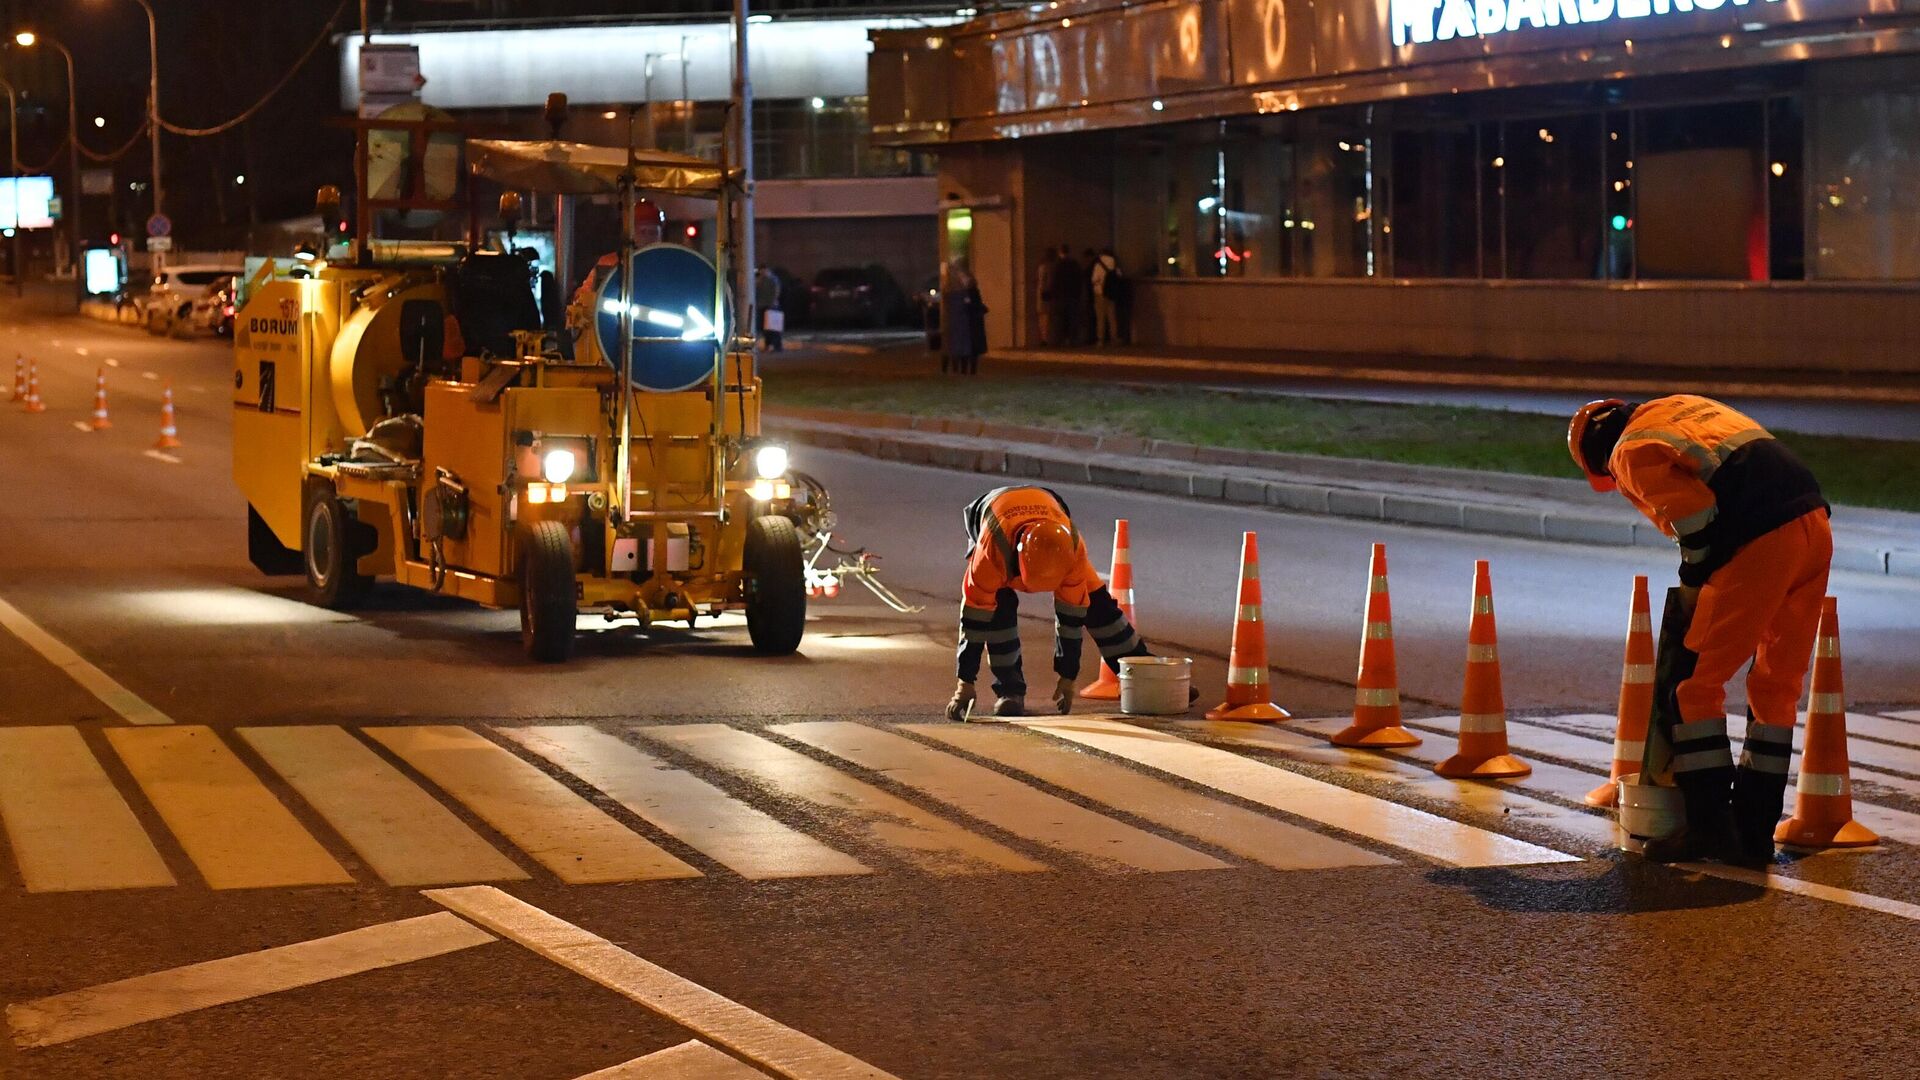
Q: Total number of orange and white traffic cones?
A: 10